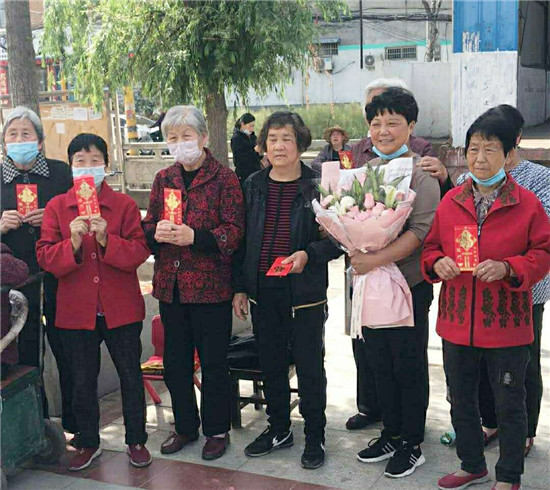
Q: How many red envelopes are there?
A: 6